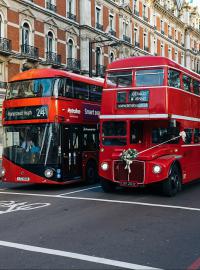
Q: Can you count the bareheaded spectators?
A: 0